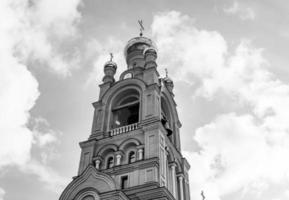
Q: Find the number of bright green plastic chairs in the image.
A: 0